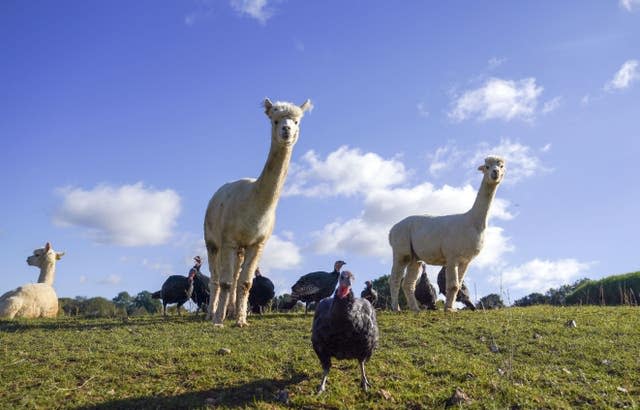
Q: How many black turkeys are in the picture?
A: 8